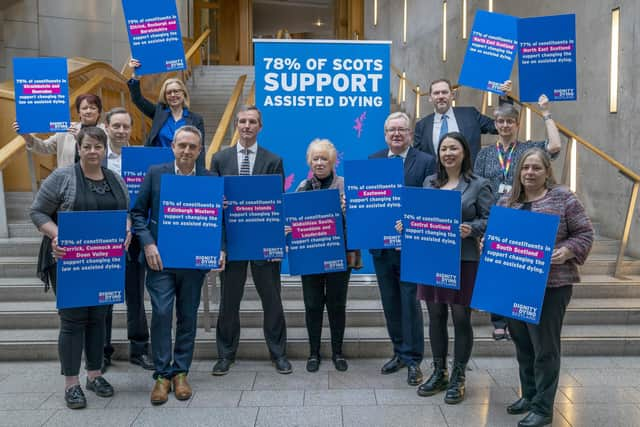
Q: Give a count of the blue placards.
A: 12